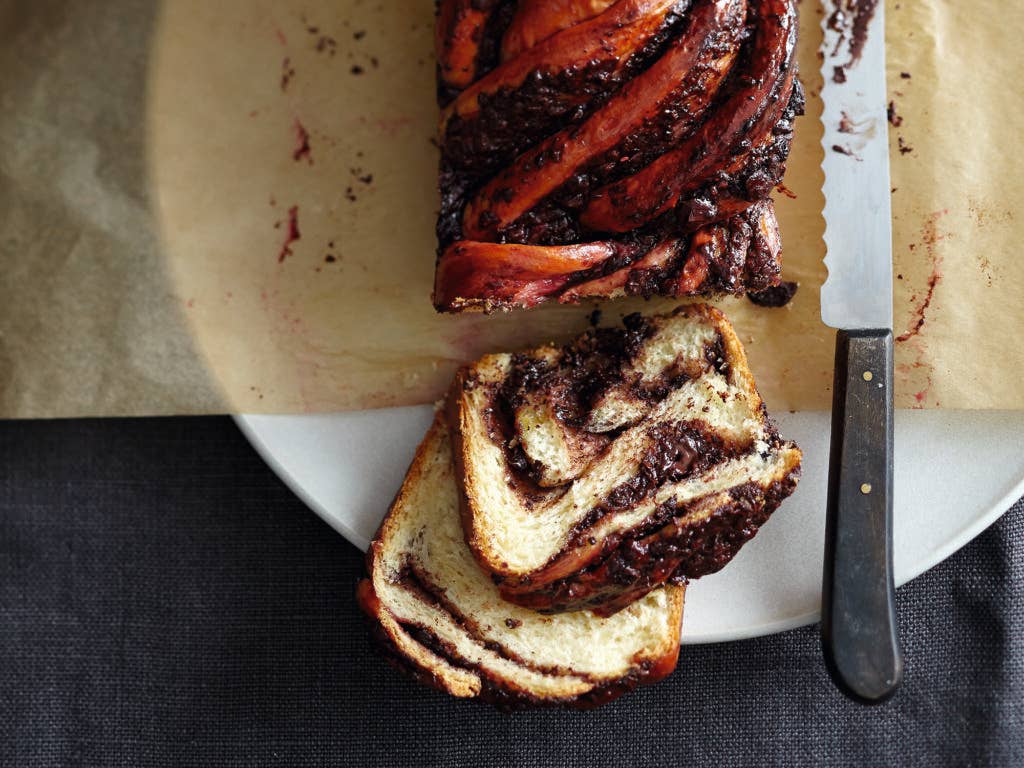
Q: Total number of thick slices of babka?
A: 2